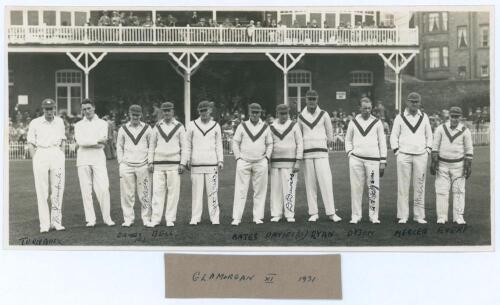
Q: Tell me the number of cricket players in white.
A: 11